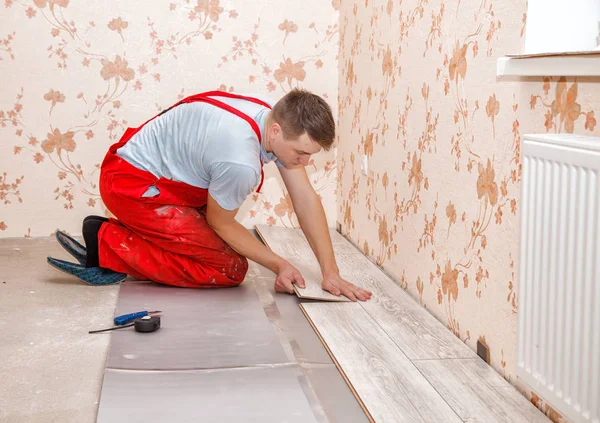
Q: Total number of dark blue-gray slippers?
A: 2